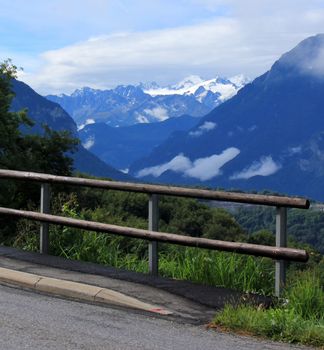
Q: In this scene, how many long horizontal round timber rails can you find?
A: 2